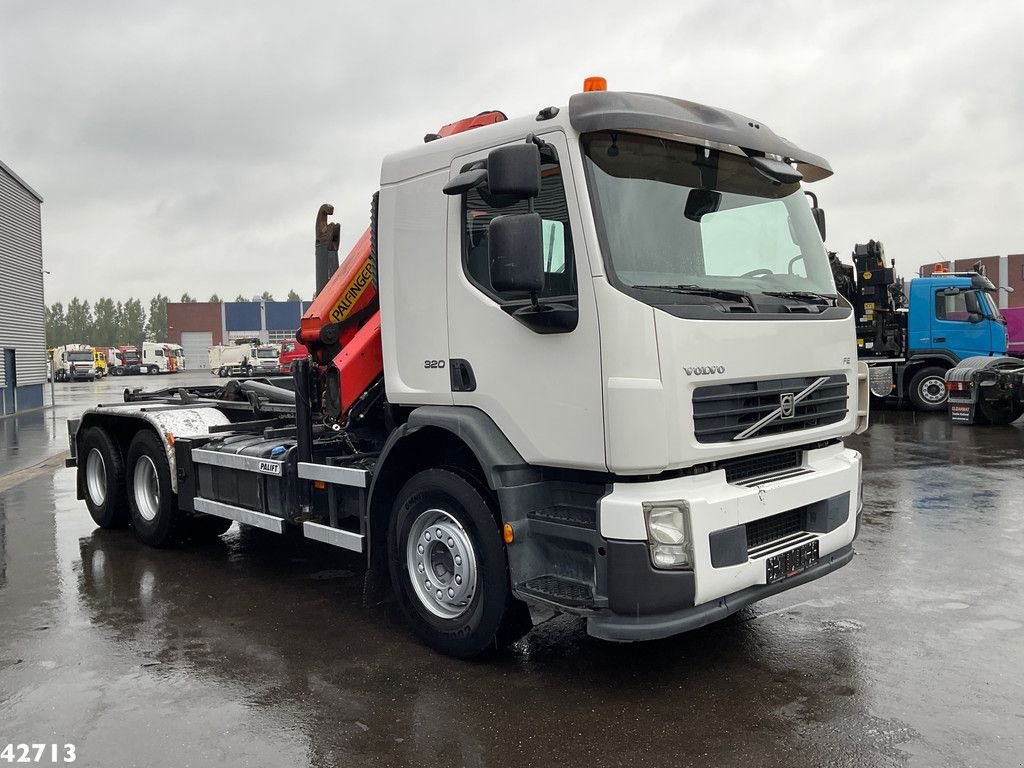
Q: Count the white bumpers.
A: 1